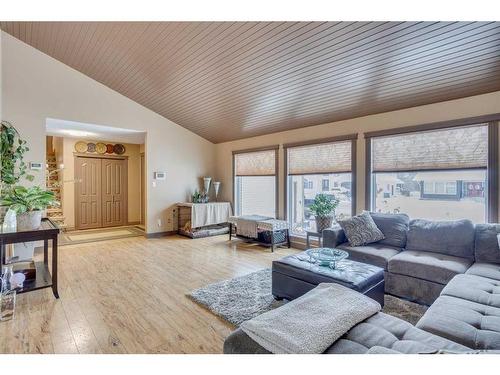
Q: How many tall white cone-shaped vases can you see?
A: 2